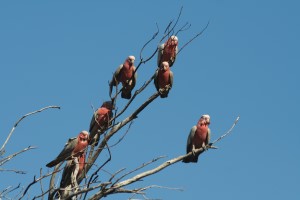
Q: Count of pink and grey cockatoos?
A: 7